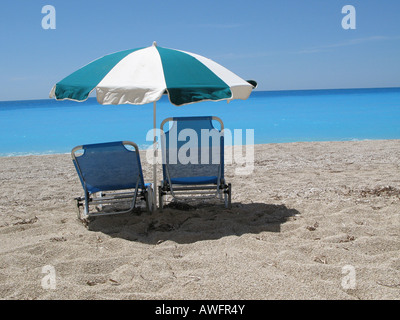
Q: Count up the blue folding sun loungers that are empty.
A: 2